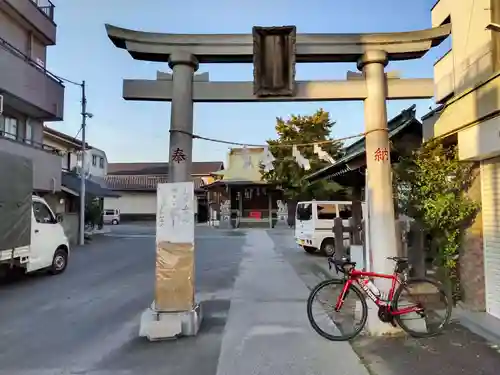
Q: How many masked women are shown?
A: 0